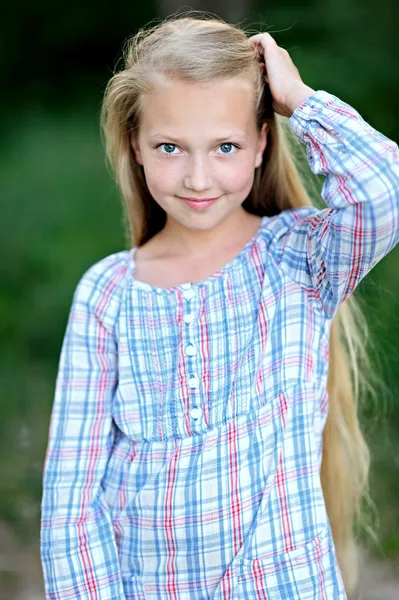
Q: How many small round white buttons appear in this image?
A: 5